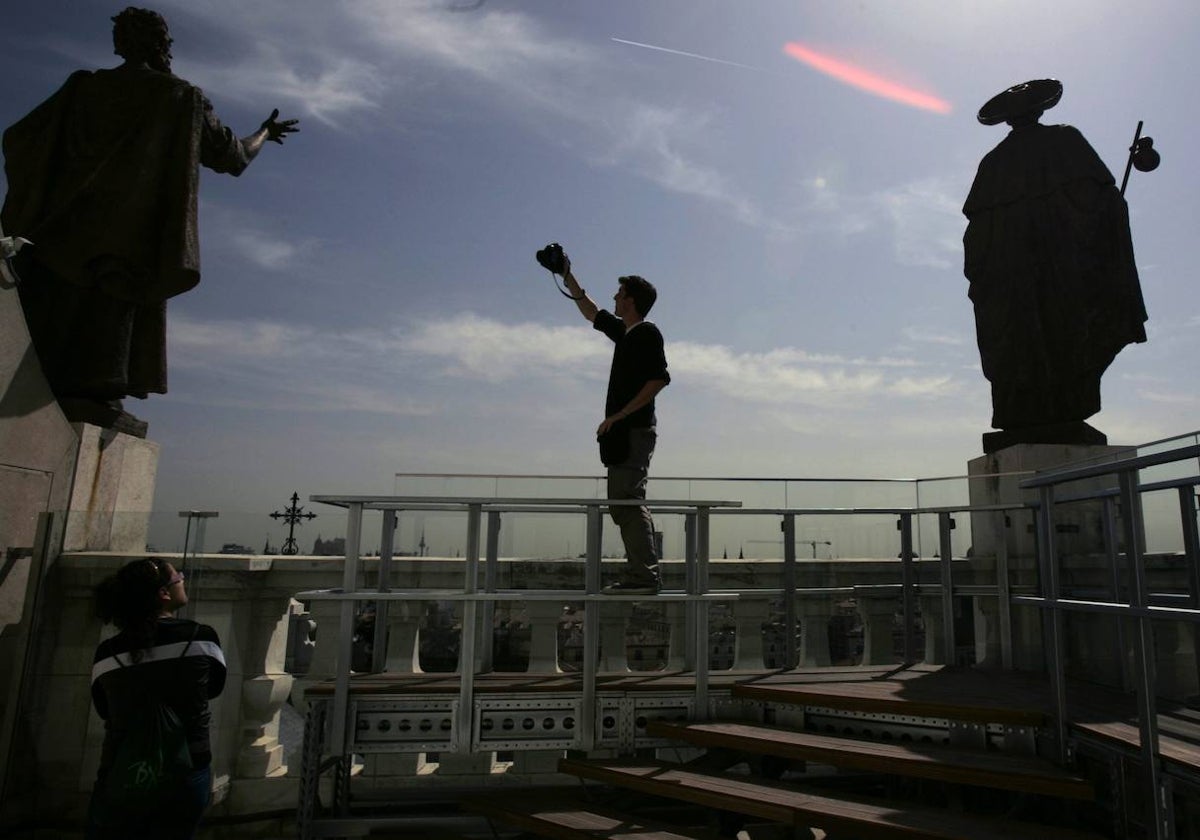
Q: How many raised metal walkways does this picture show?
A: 1